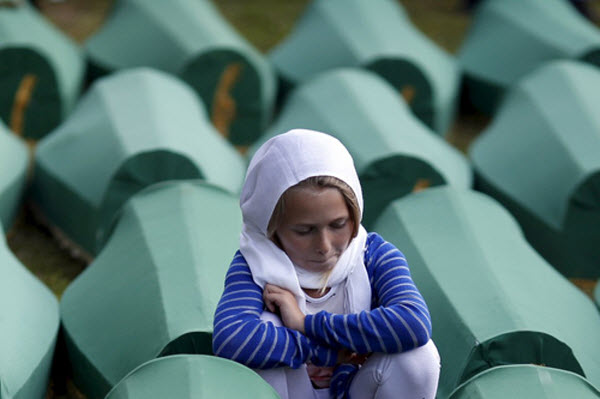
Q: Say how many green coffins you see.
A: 13